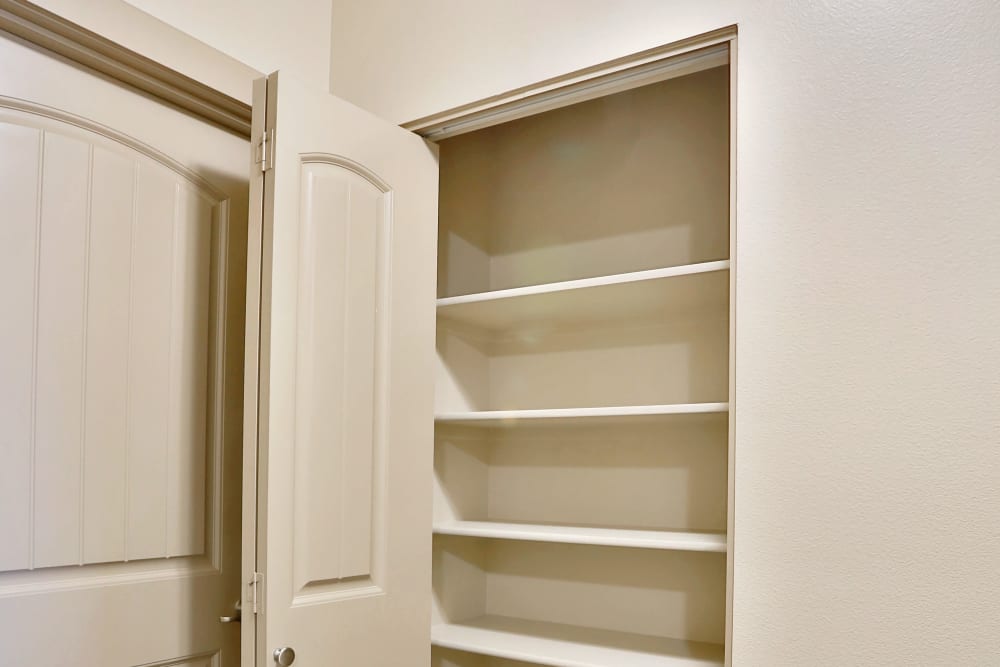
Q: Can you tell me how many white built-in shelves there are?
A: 4